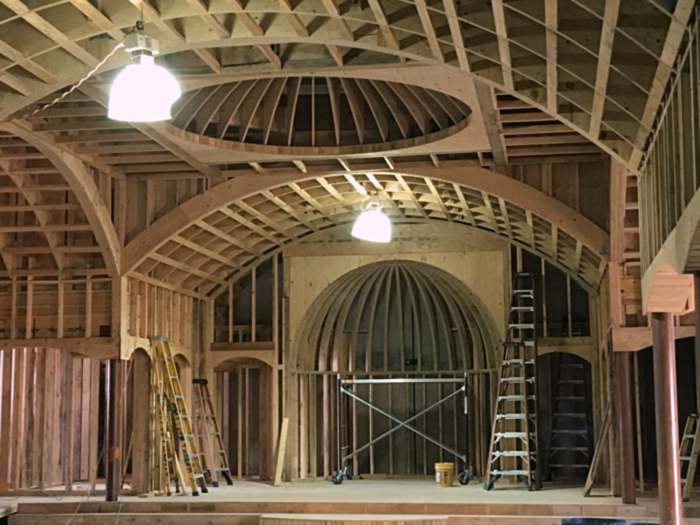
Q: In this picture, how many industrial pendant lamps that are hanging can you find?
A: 2